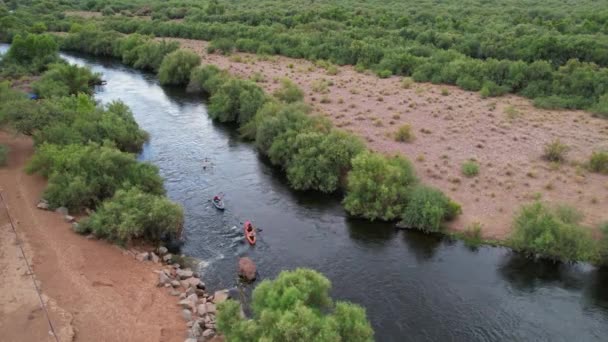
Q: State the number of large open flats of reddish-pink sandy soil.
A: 2